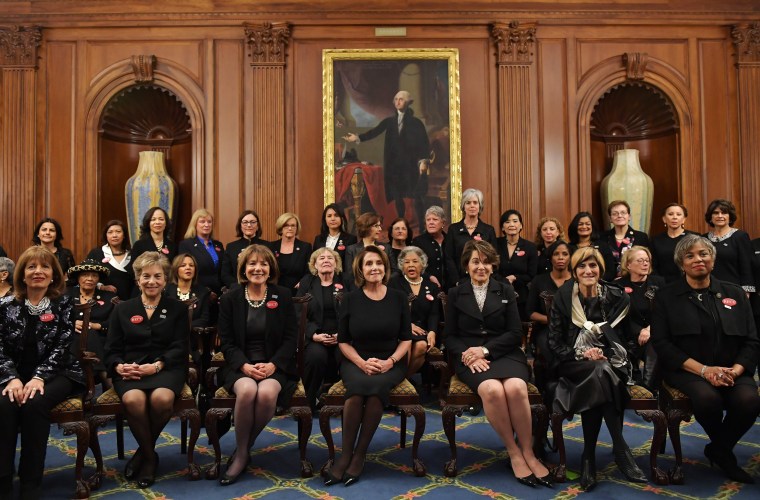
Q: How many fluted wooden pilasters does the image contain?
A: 4